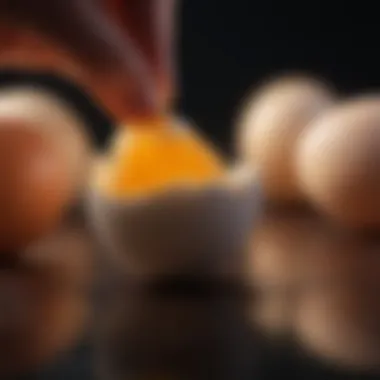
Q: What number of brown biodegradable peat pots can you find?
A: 0